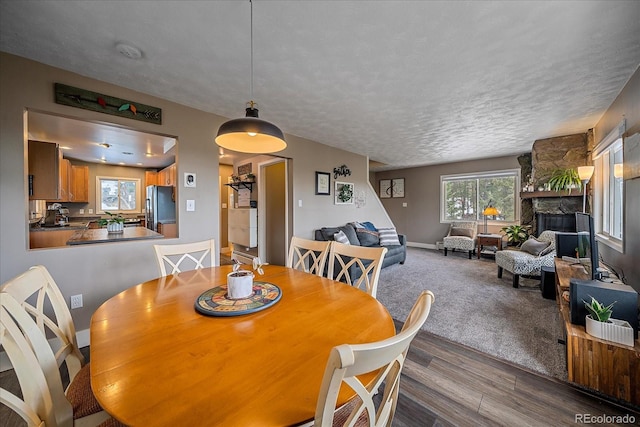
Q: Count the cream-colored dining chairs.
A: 6